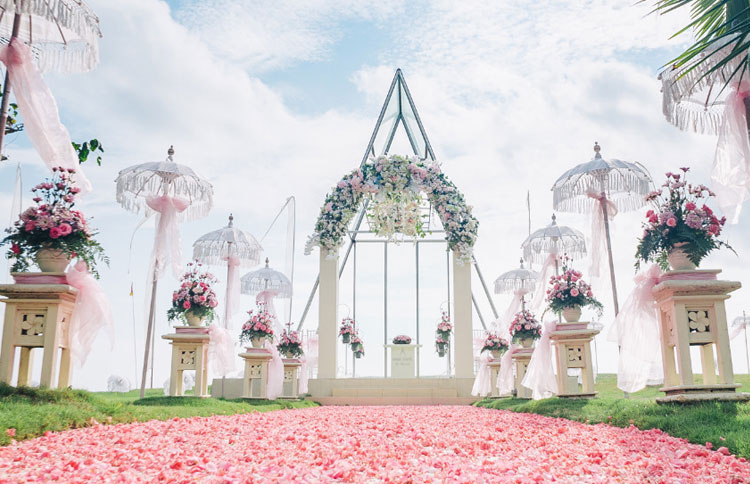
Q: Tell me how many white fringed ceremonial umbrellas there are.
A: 8